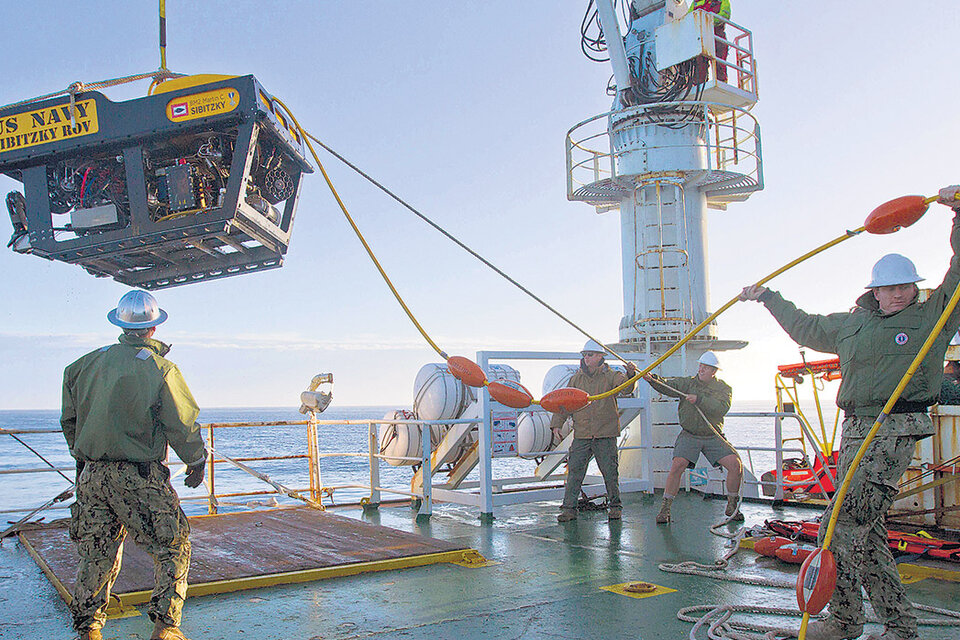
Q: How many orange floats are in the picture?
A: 7